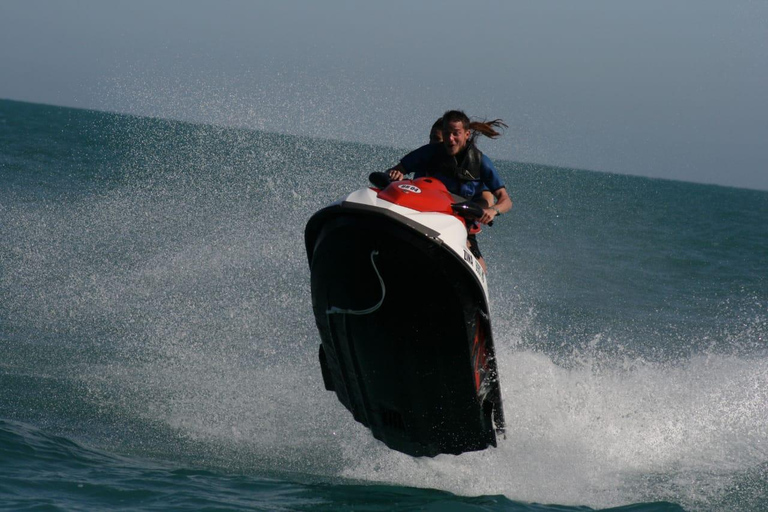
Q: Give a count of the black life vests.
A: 1